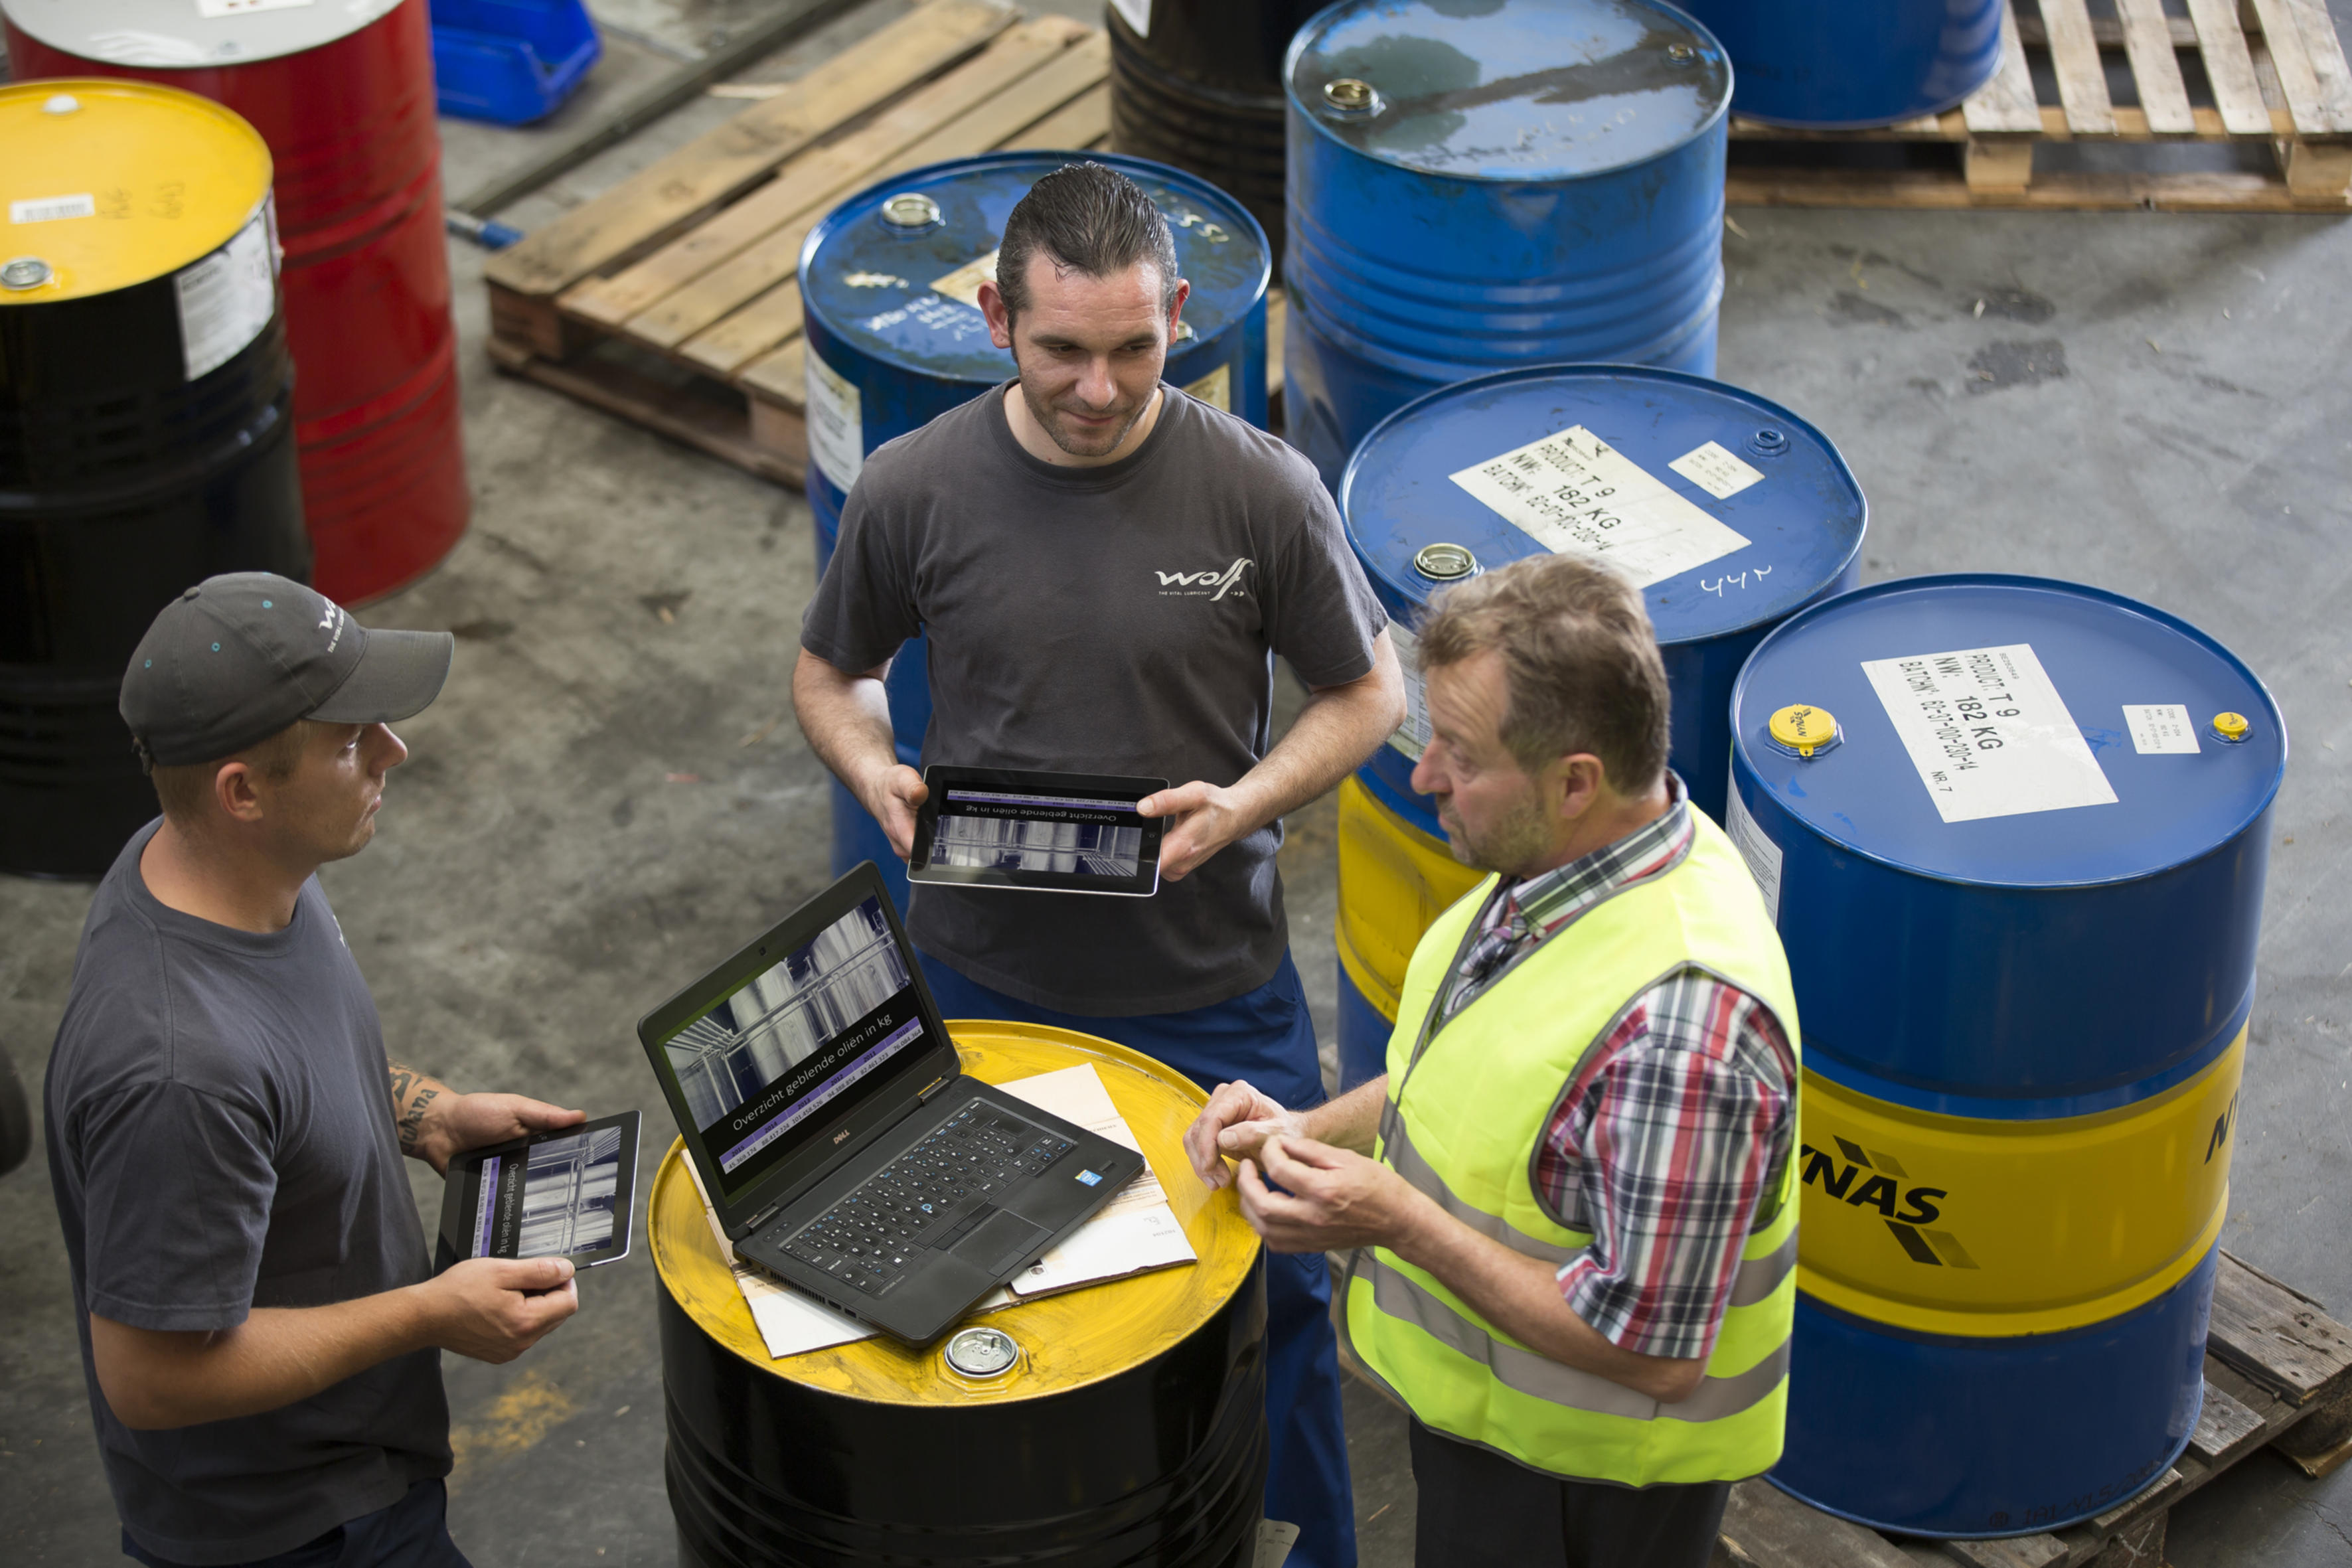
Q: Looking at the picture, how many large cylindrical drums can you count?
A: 9